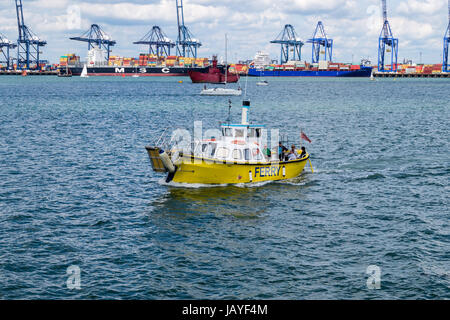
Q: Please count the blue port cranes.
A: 9